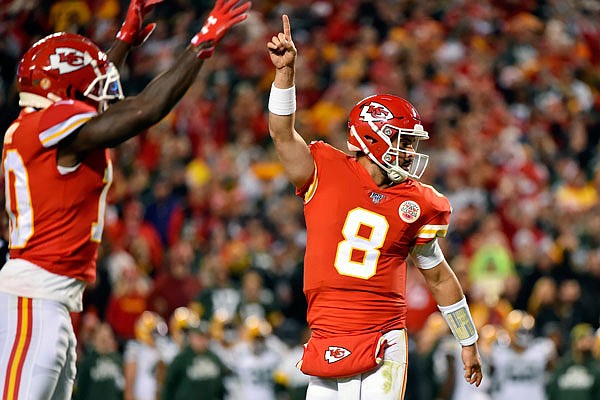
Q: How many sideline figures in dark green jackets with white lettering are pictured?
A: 3